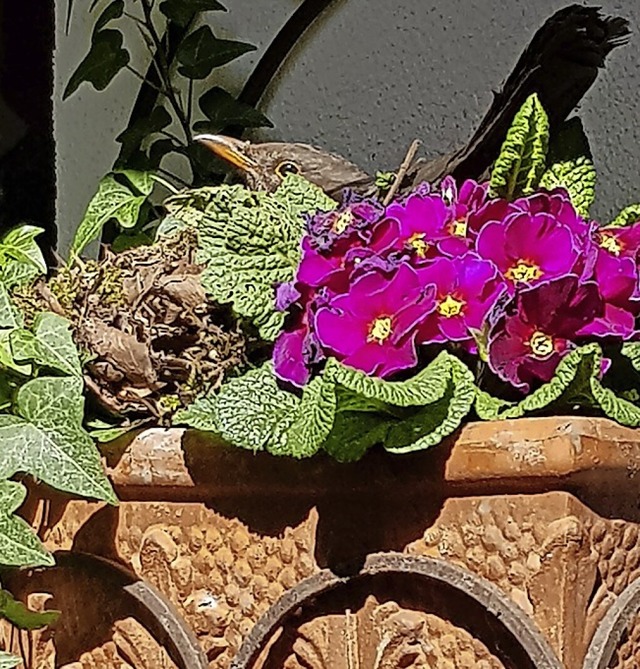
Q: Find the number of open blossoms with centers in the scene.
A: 8